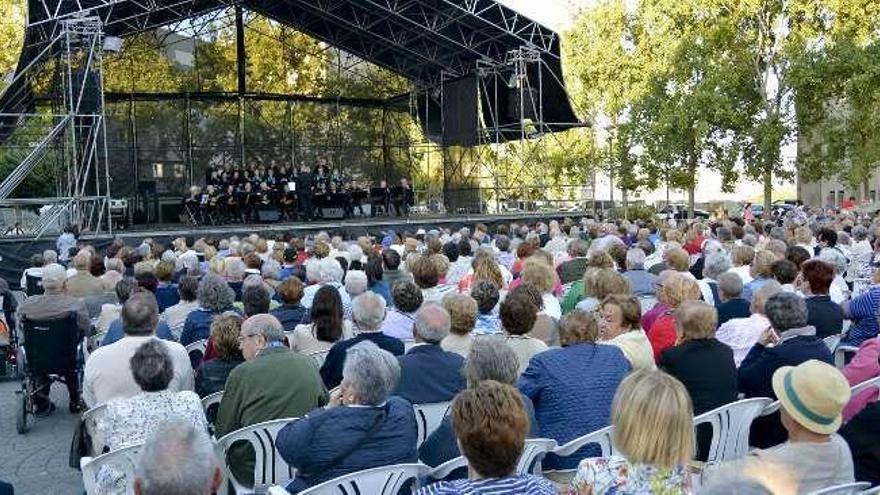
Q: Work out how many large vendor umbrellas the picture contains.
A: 0